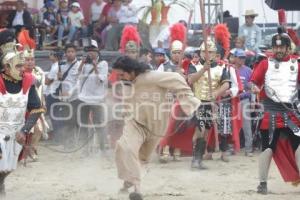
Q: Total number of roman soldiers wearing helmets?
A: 6